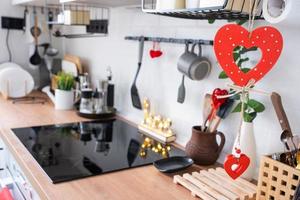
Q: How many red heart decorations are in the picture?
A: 4